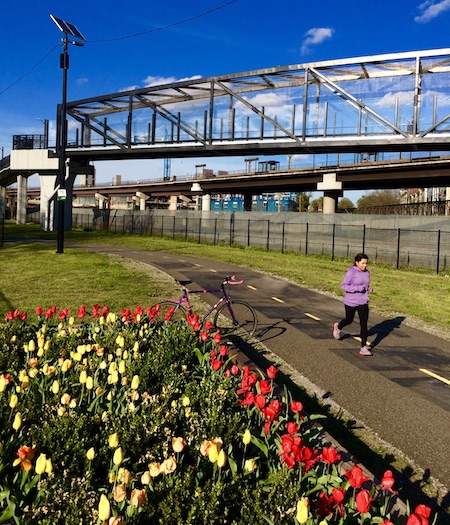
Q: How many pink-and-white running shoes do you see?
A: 2